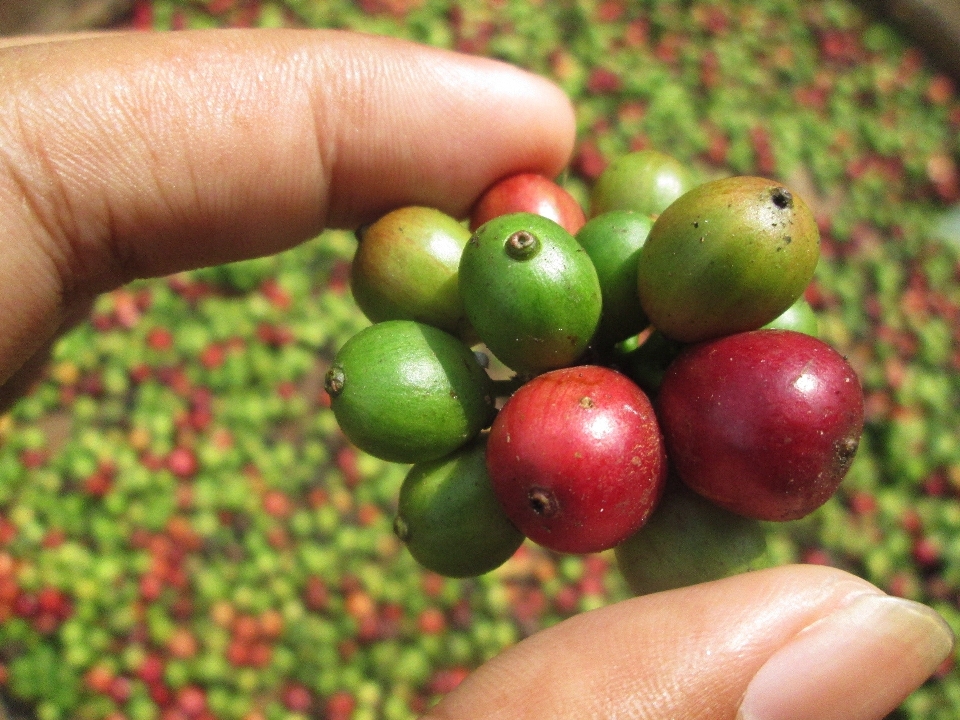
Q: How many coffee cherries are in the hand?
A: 12